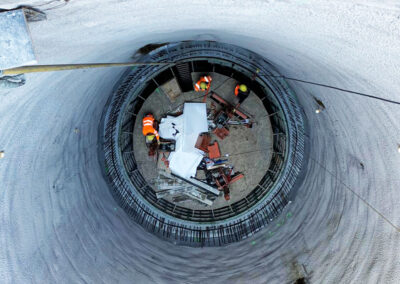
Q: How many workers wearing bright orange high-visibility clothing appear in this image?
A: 3